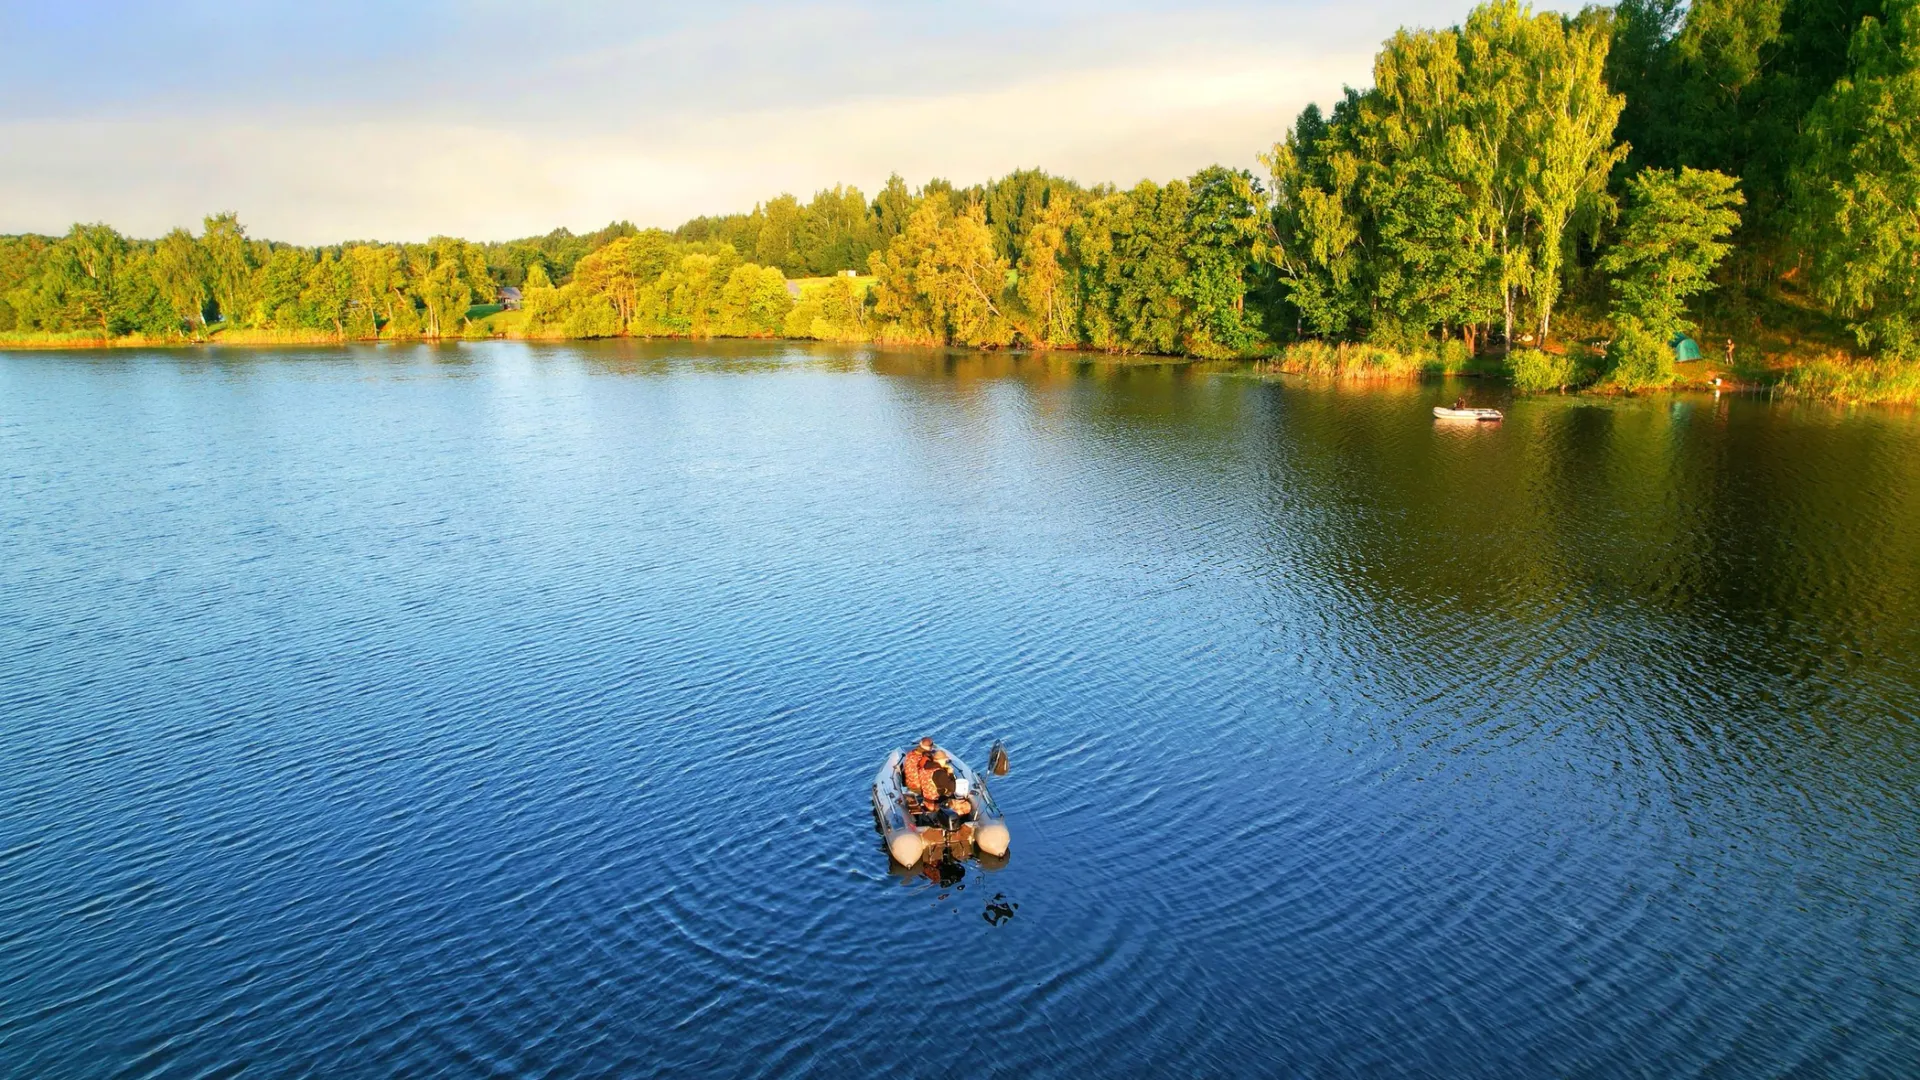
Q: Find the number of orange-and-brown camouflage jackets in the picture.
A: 2